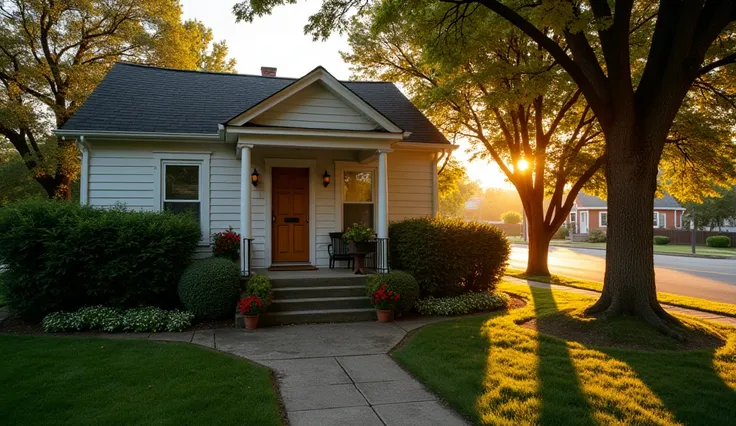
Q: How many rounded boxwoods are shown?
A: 2